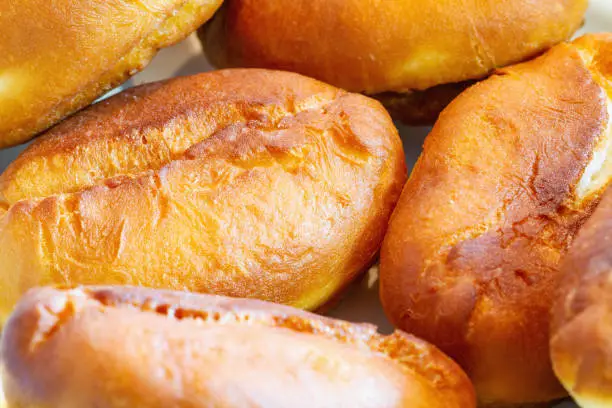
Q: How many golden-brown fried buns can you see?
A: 6